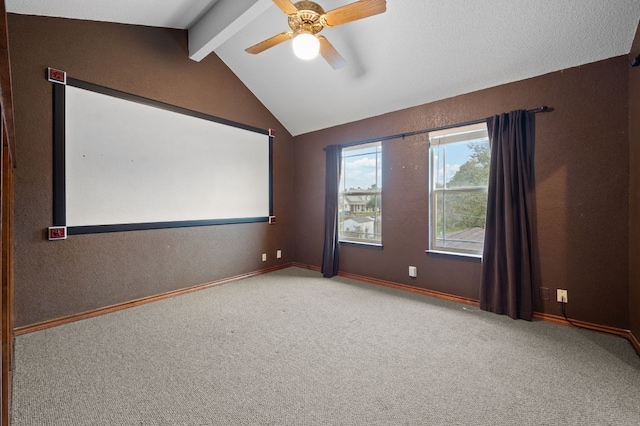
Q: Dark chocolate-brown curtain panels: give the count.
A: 2